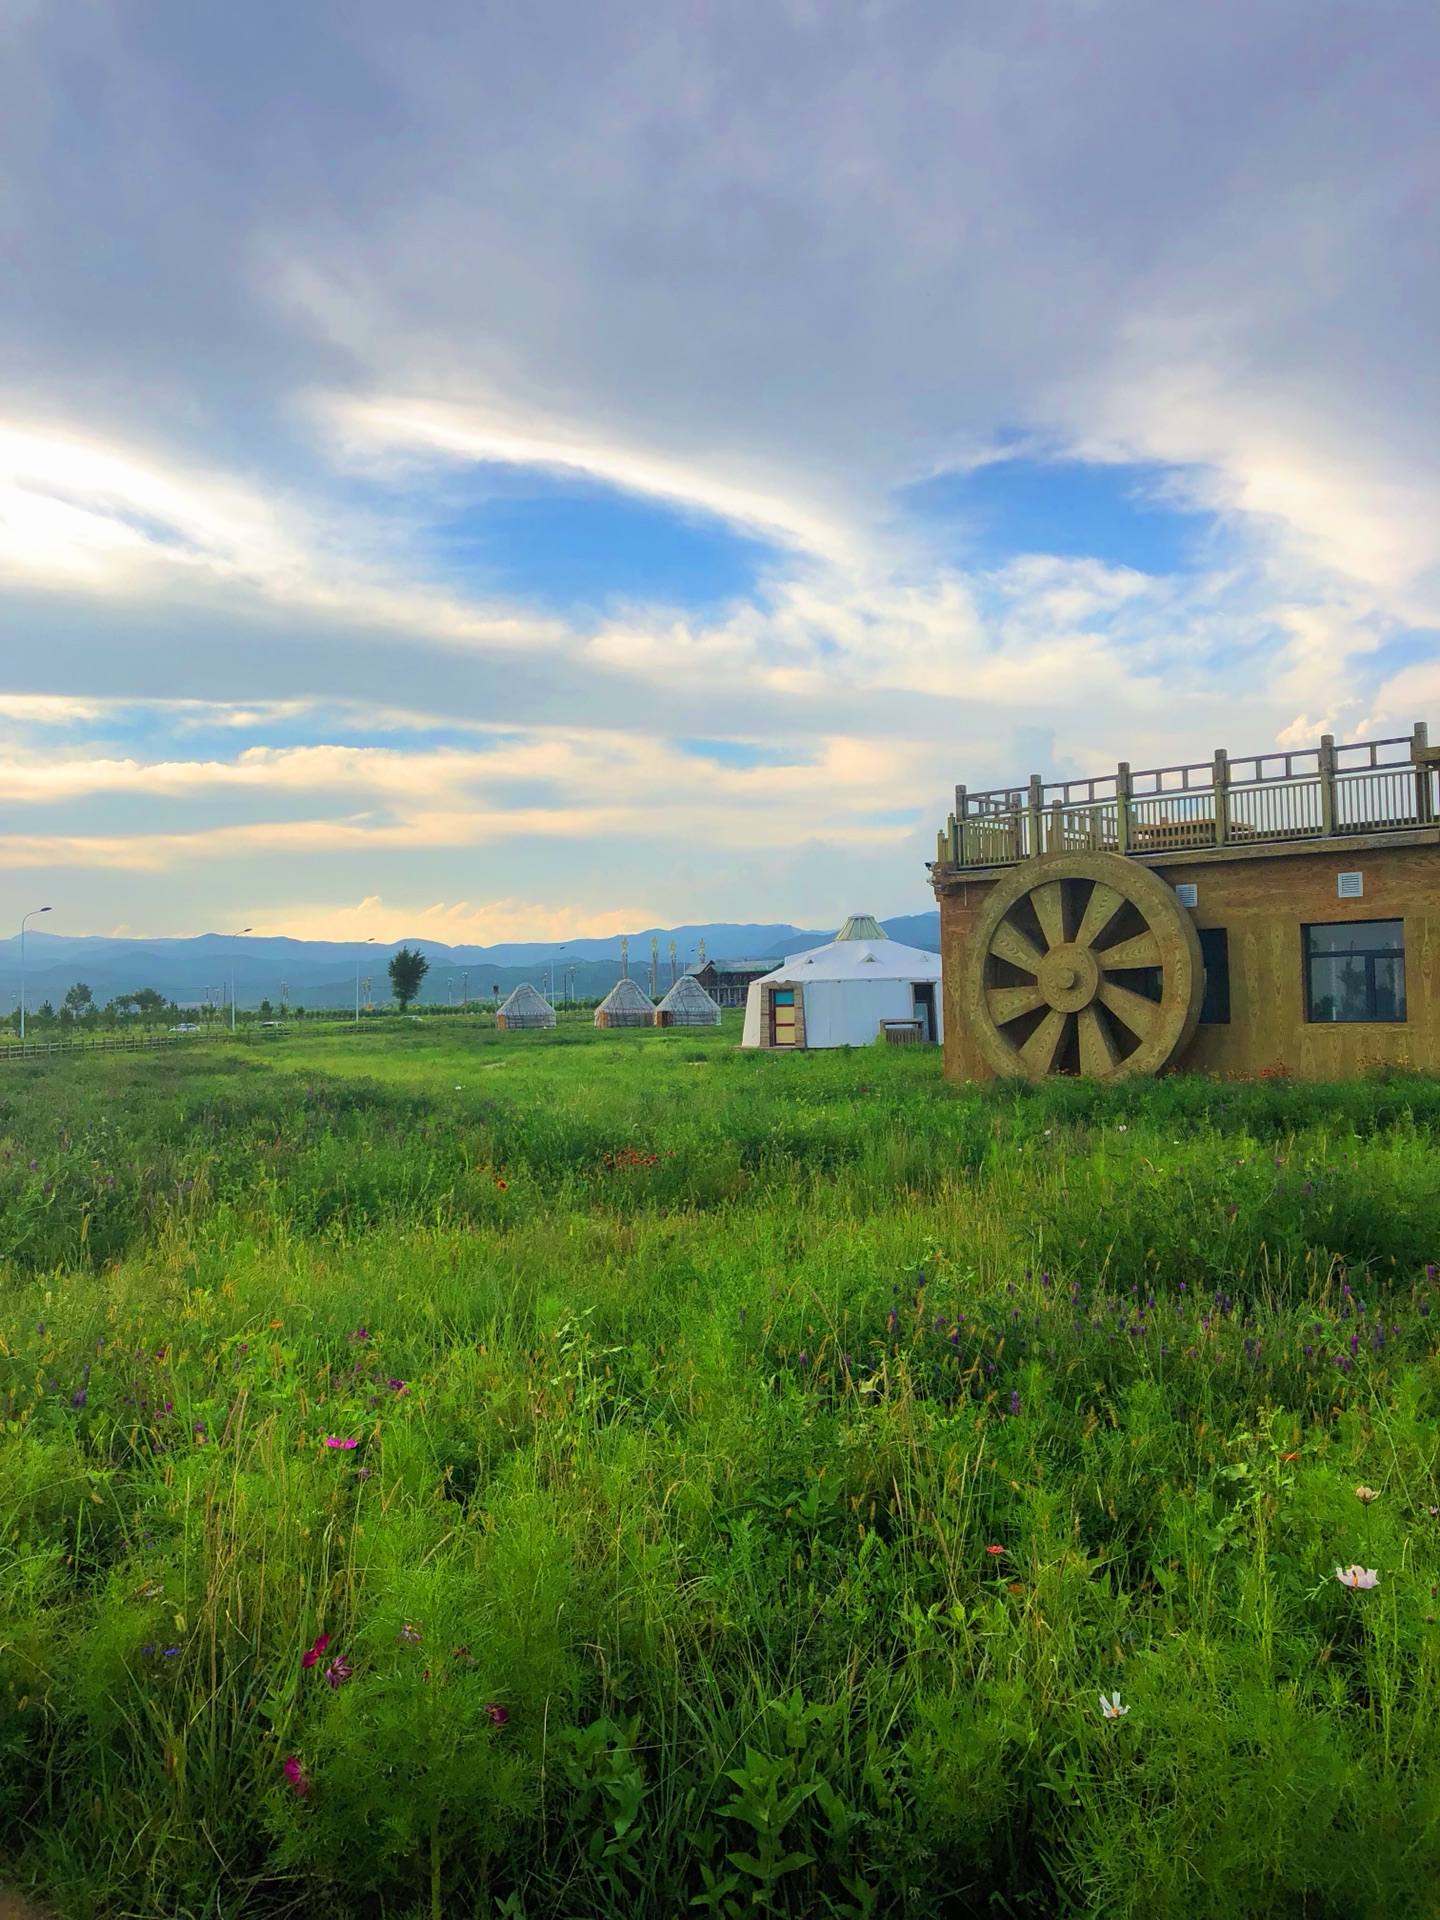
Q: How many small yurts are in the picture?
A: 3